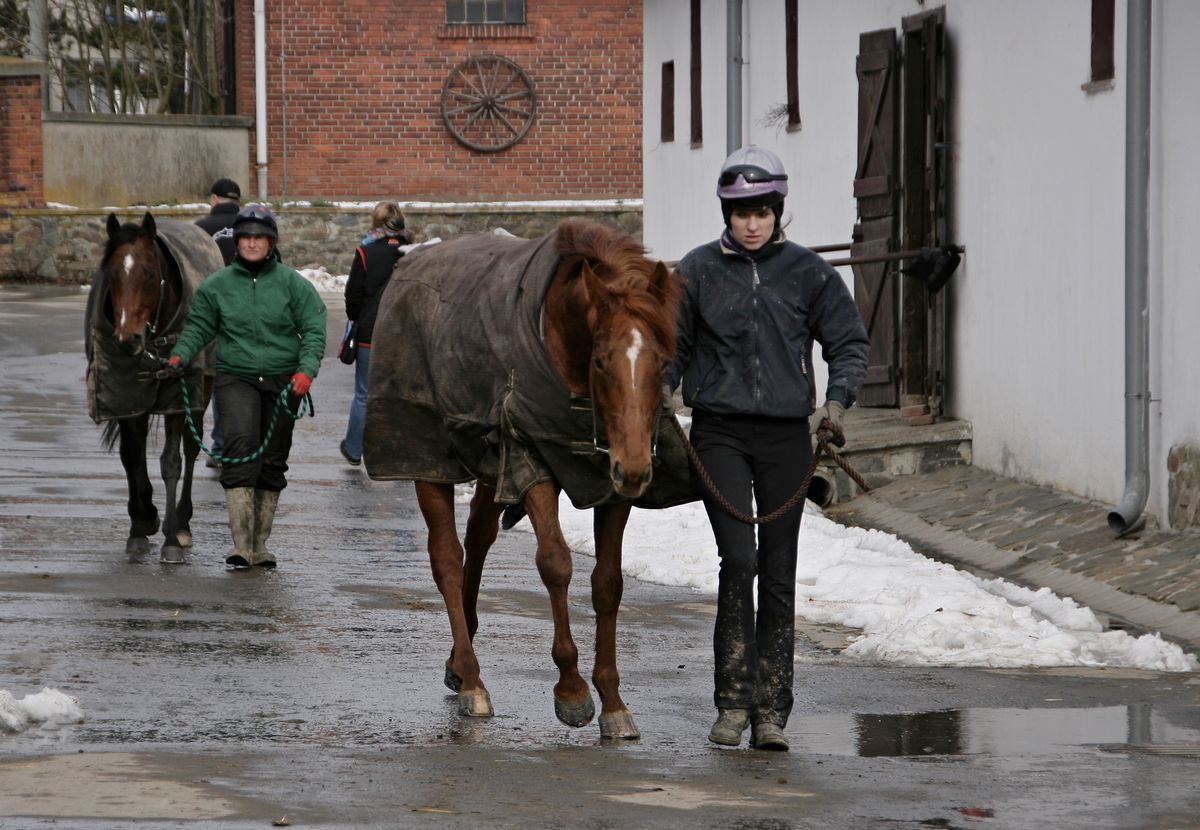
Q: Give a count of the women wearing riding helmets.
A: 2